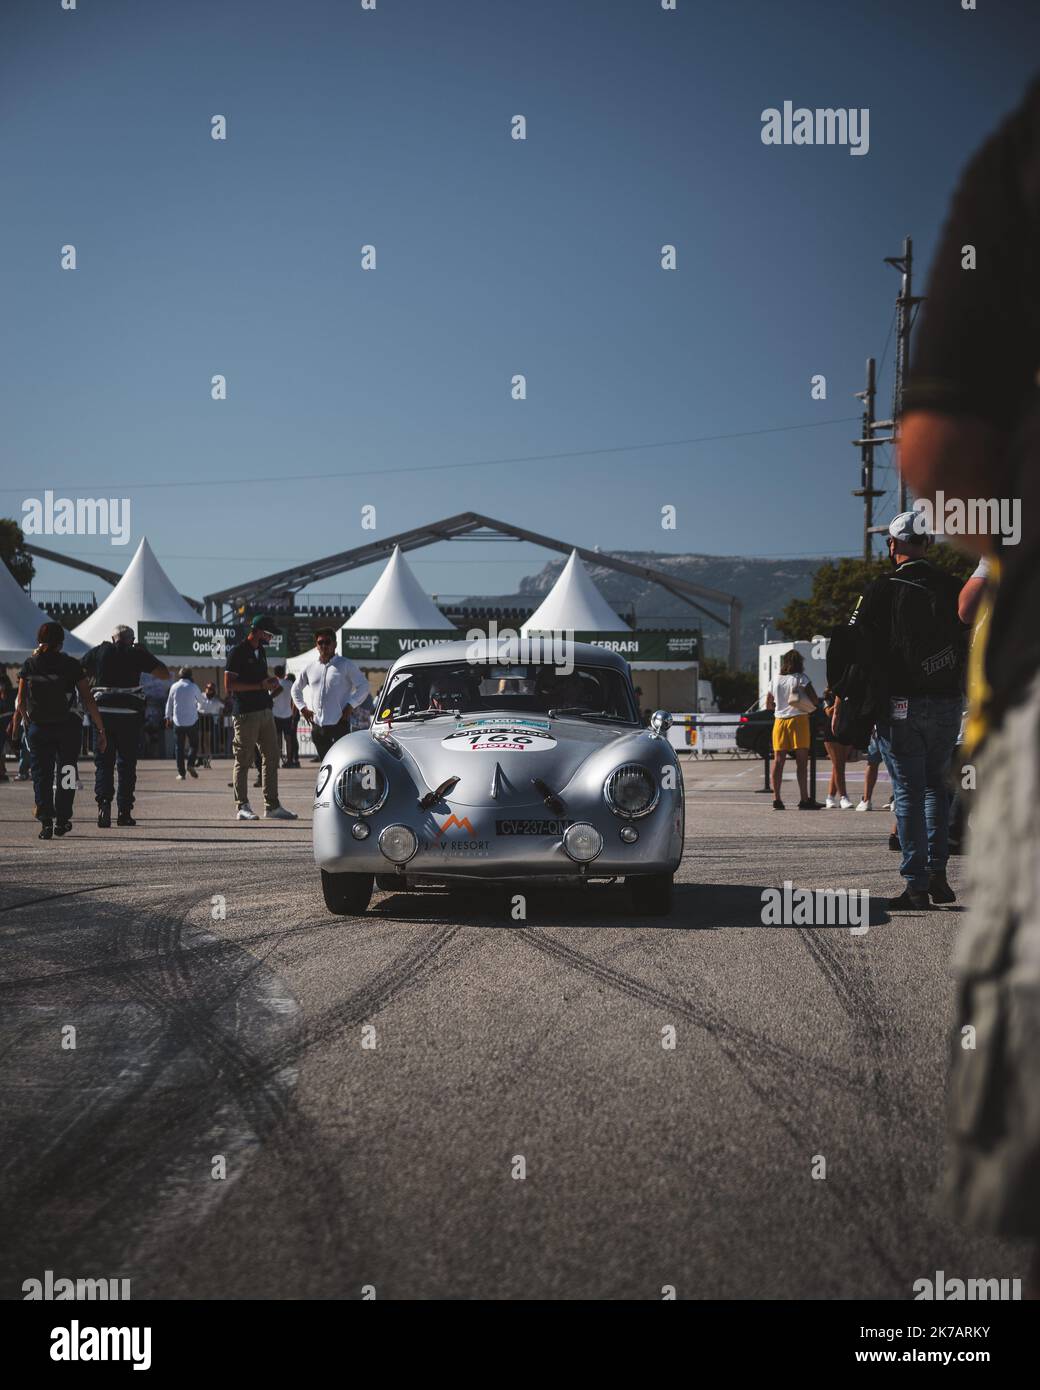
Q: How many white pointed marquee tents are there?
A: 4